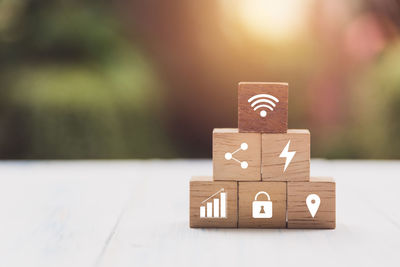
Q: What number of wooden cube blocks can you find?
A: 6